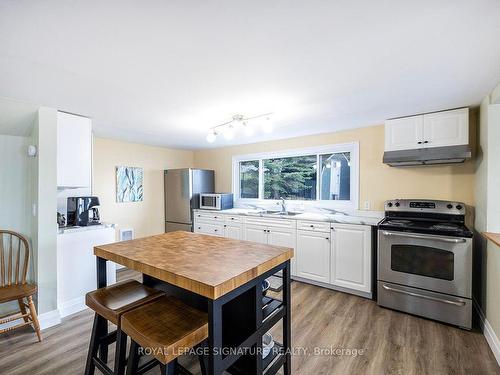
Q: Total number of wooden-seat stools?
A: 2